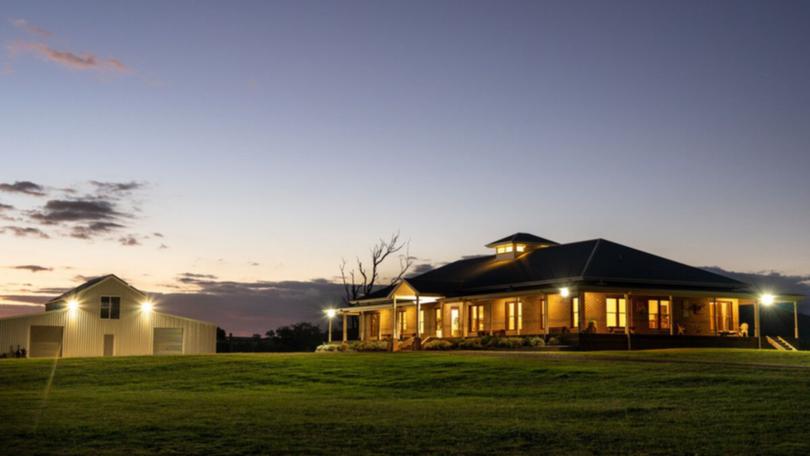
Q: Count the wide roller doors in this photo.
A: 2